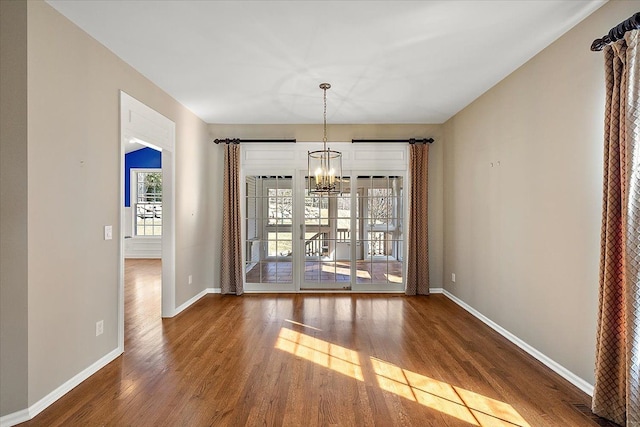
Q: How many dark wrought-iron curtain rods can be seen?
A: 3